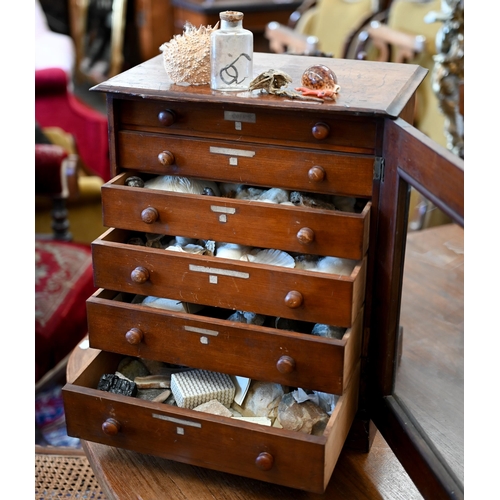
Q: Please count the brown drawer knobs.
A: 12